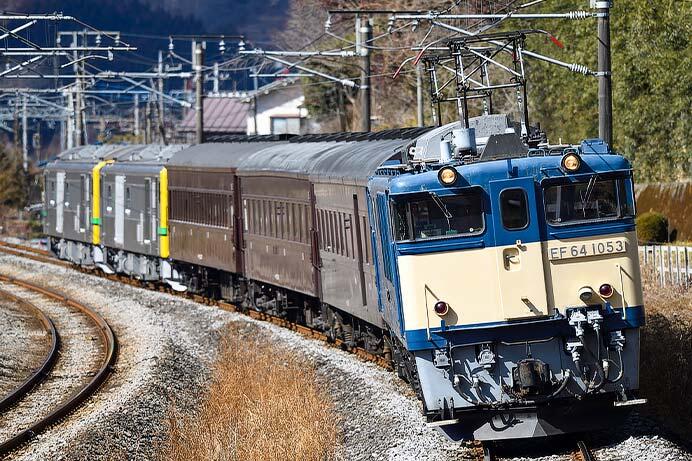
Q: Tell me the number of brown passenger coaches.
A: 3